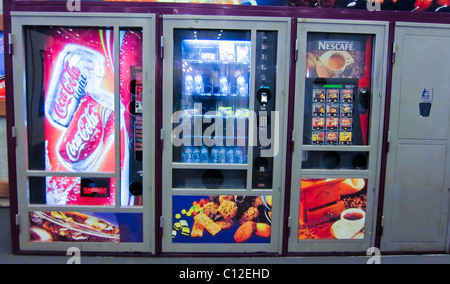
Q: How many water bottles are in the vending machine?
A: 11